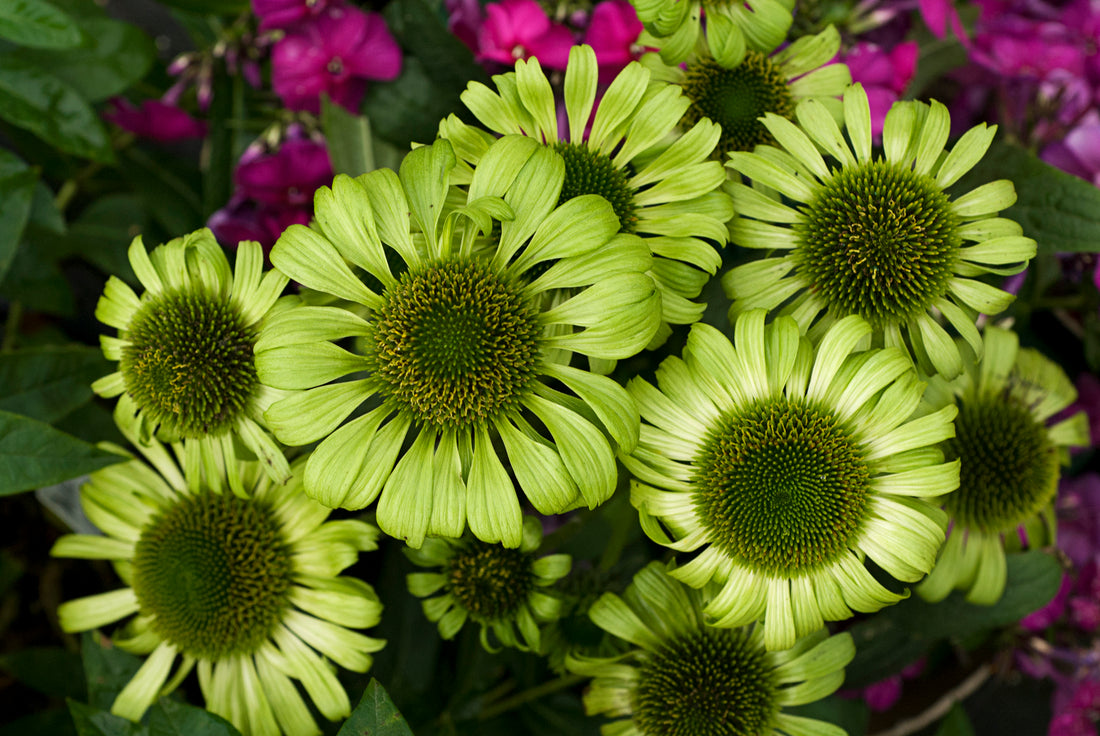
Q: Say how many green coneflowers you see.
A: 11